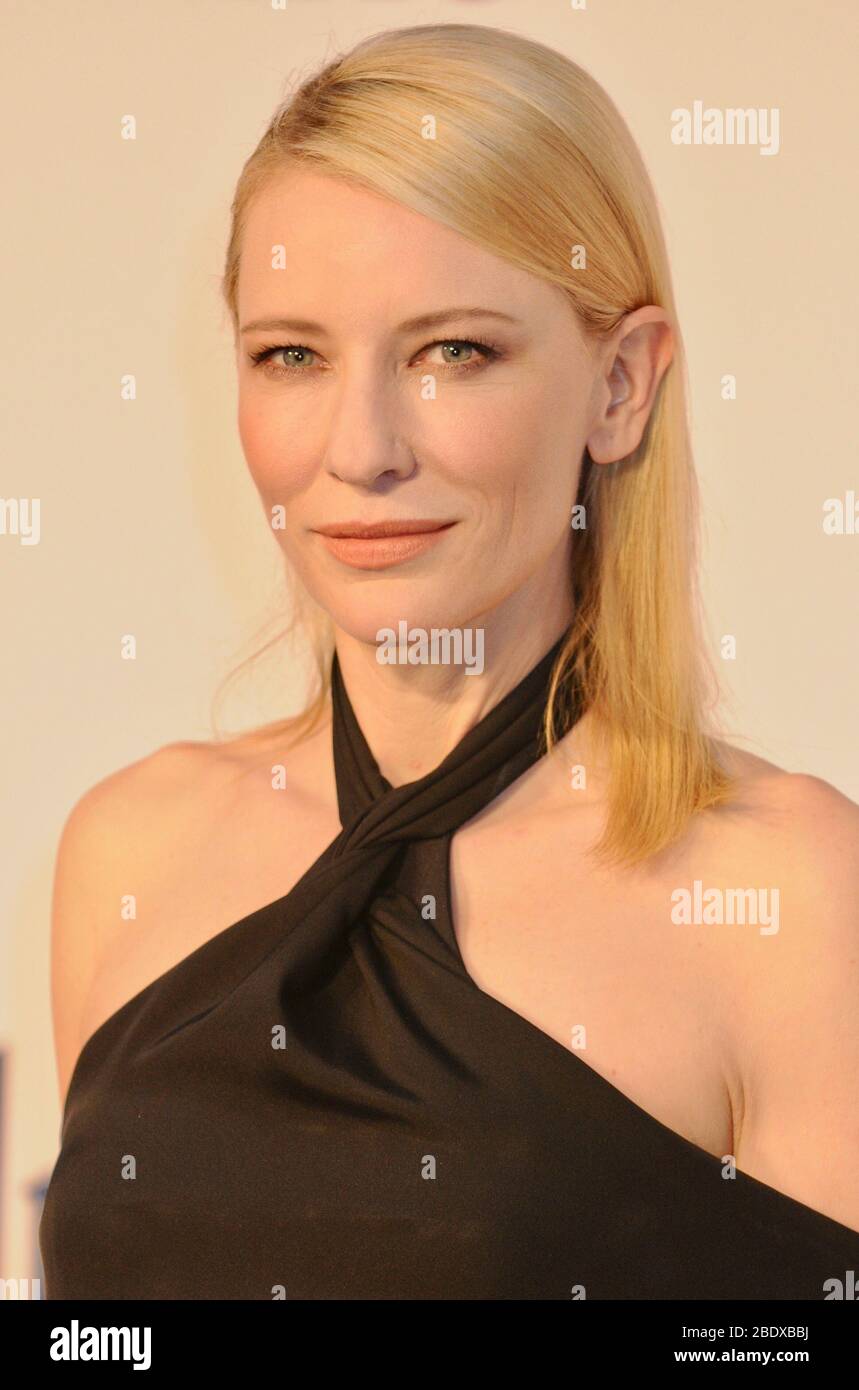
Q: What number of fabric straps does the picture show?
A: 2